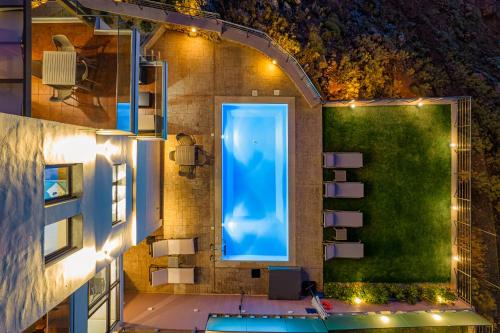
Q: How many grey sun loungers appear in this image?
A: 6